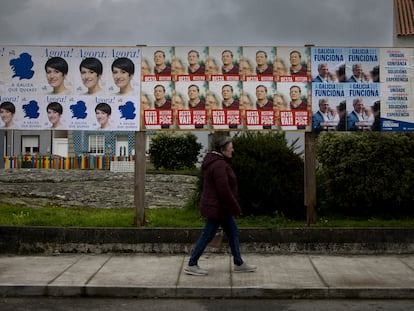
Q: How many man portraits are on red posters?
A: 10